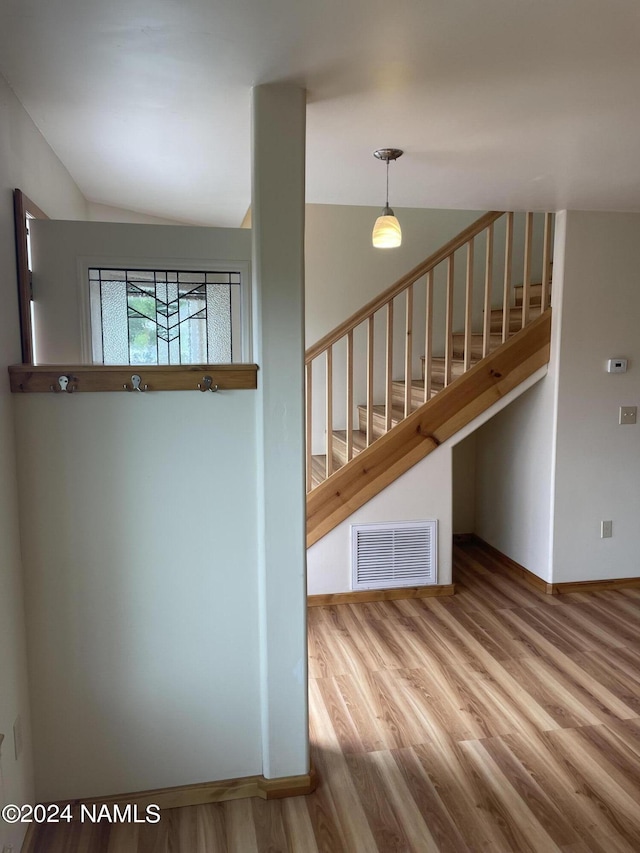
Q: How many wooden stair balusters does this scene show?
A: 13